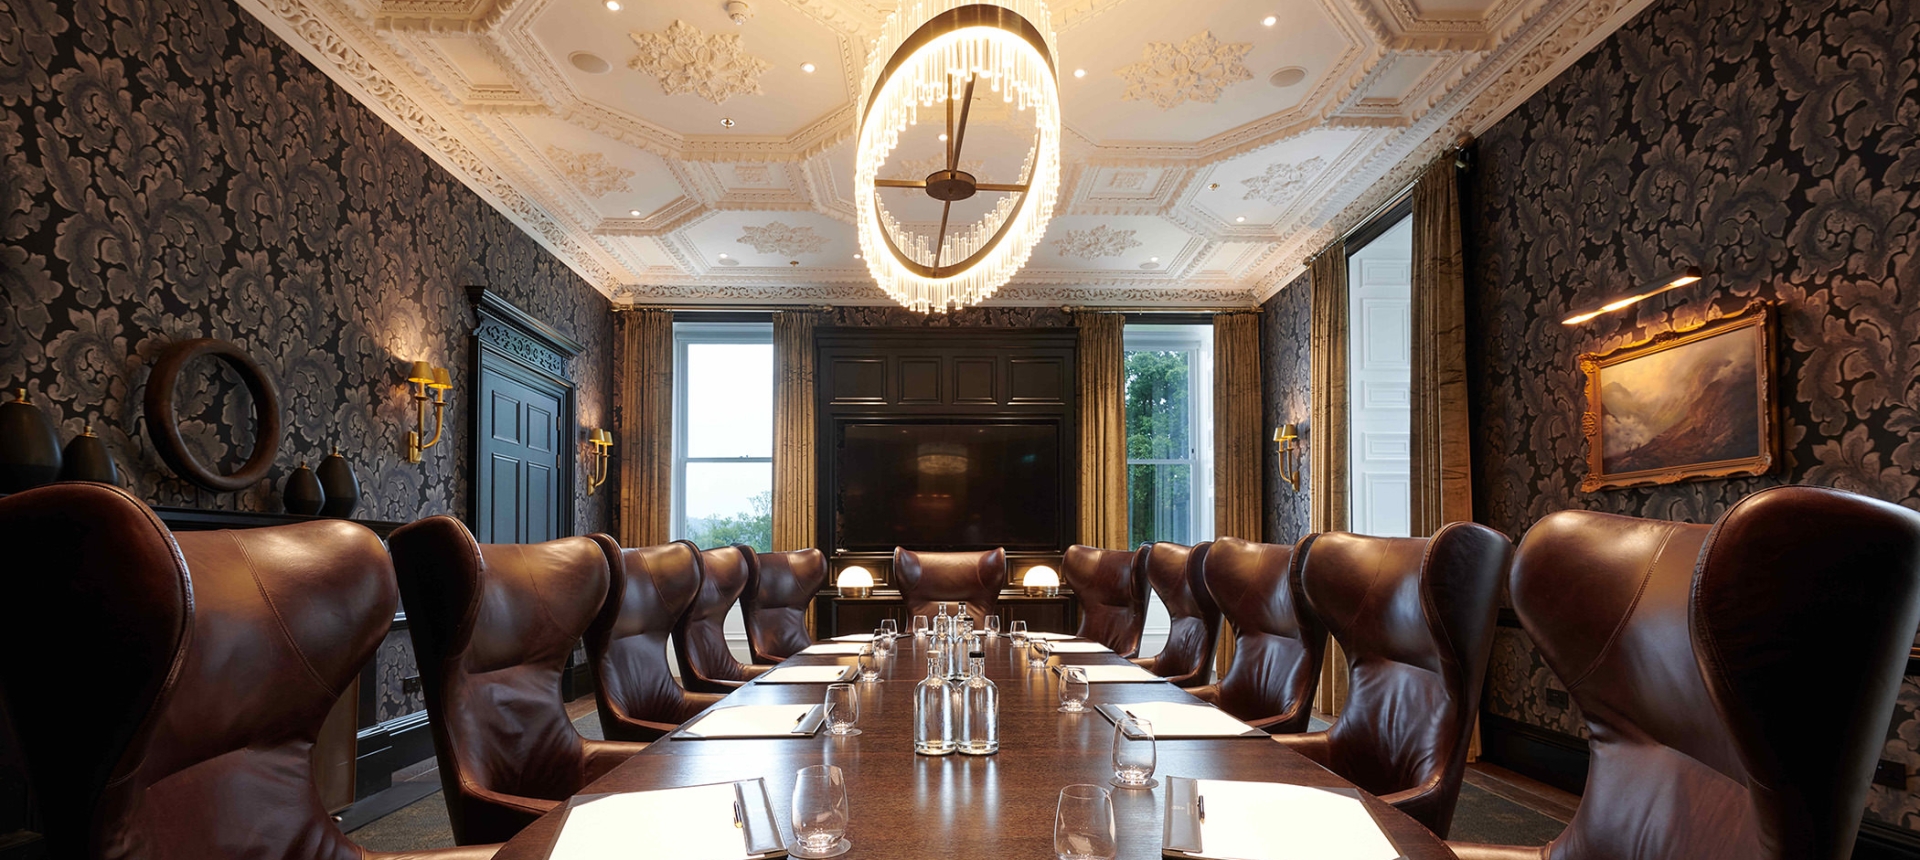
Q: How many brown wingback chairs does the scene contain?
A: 11